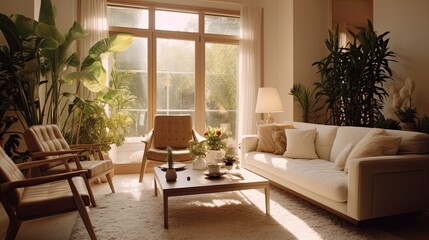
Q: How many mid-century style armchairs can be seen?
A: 3